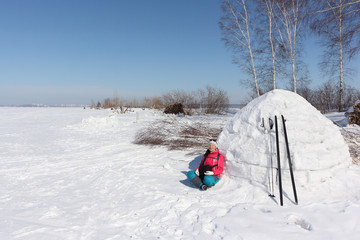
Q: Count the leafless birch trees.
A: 4